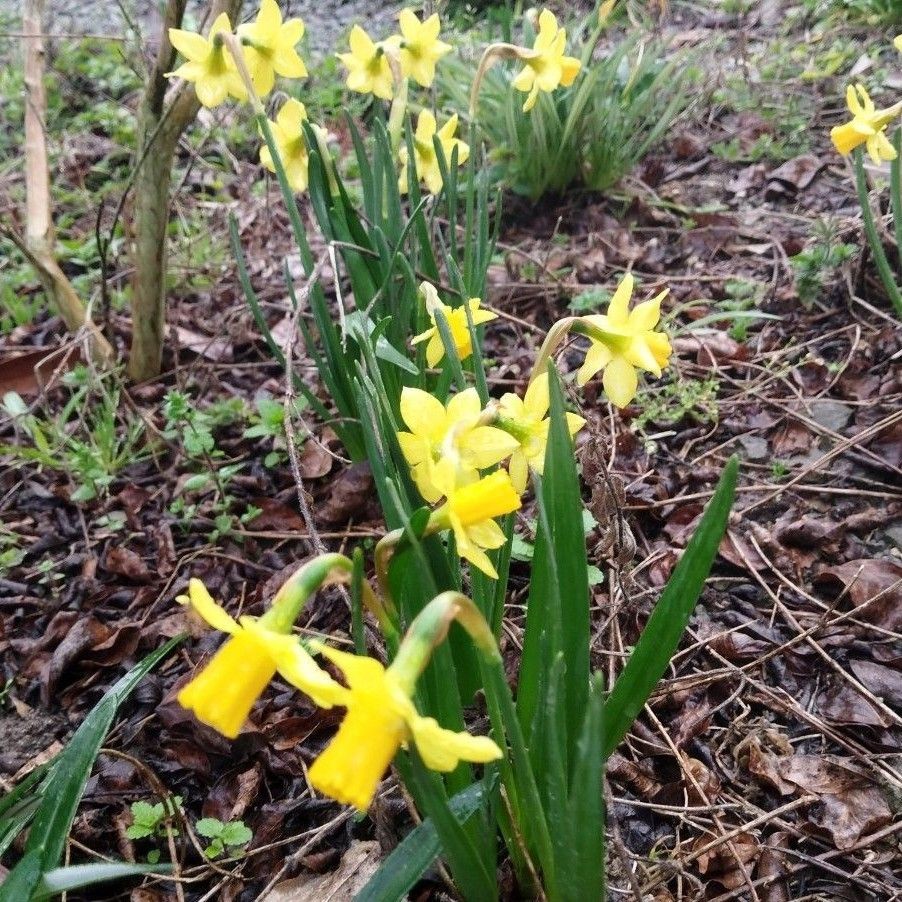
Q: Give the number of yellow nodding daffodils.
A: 15